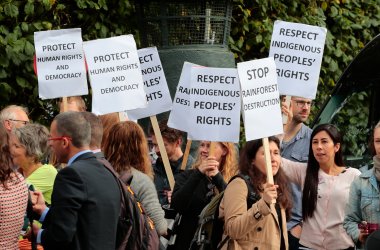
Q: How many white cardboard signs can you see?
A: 7